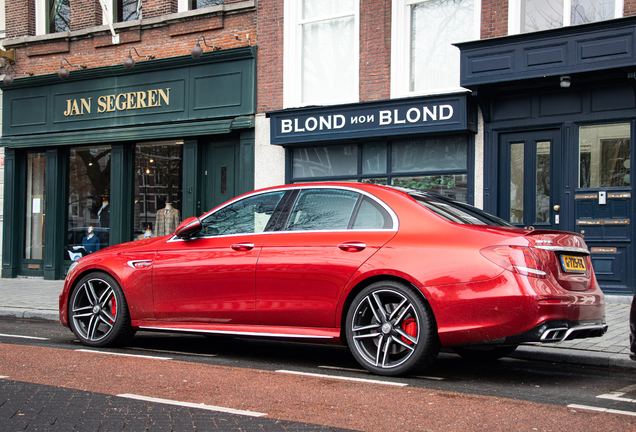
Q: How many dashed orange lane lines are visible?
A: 0